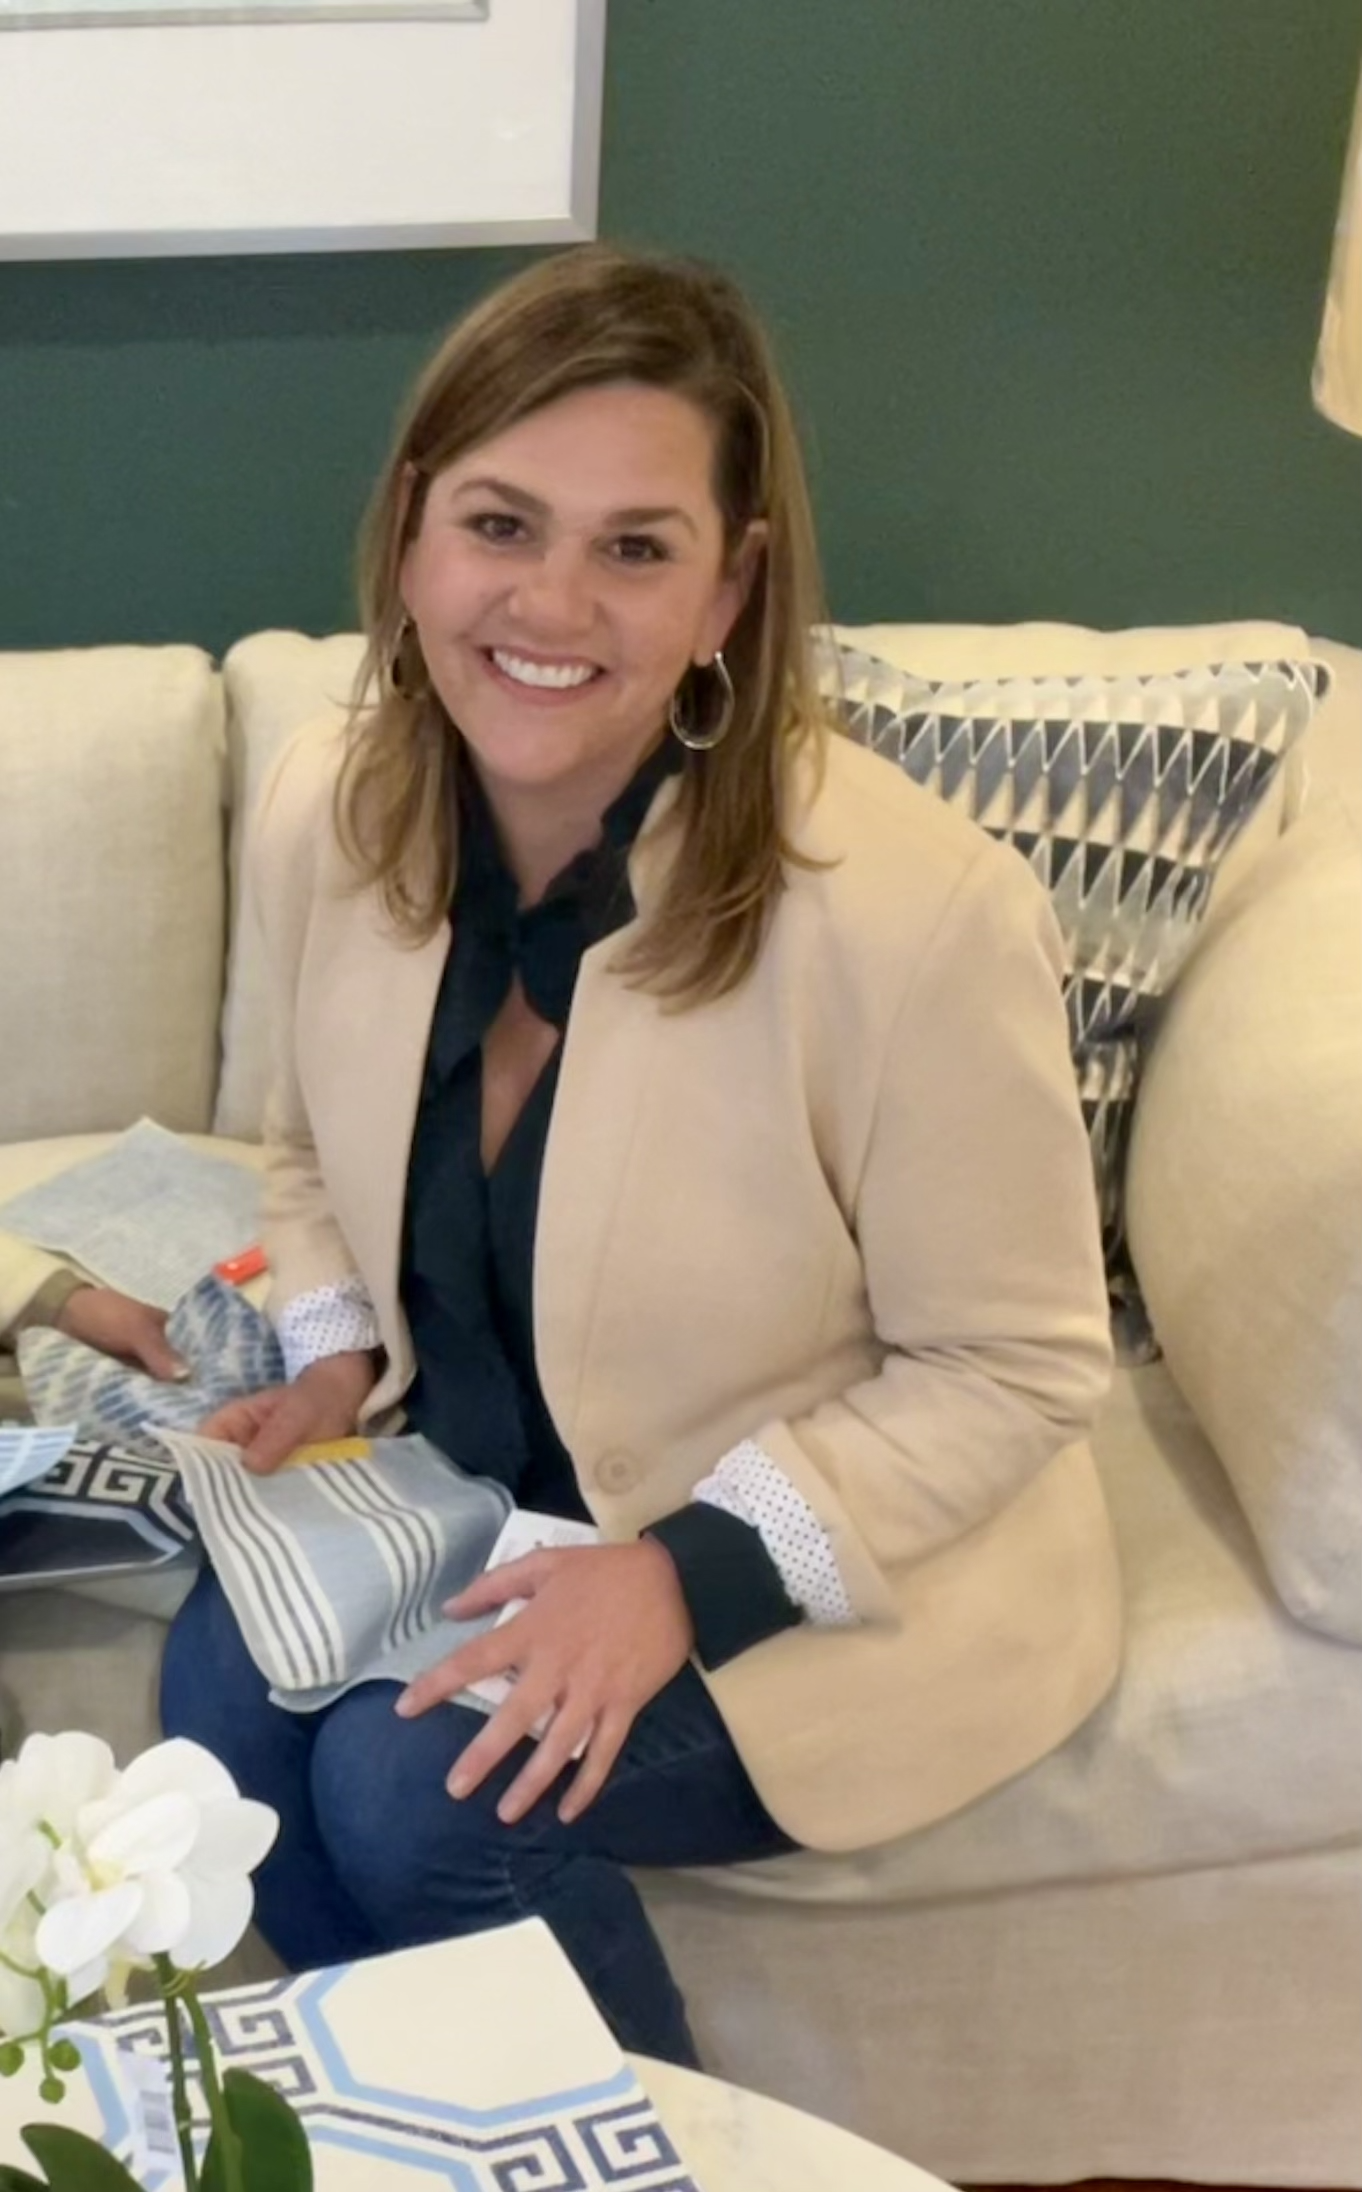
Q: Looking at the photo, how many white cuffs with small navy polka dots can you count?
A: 2